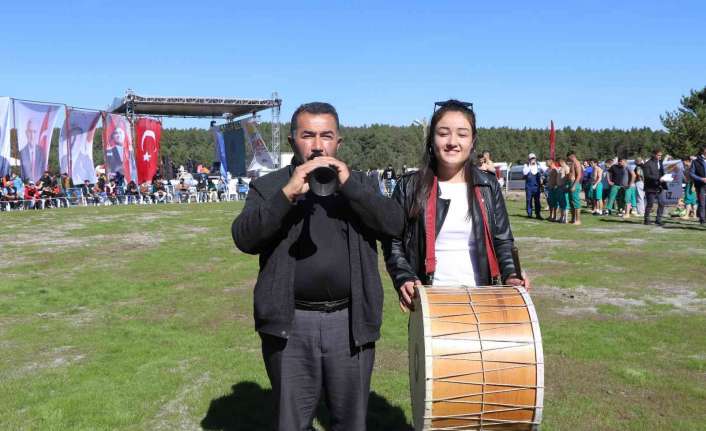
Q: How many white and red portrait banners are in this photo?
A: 3